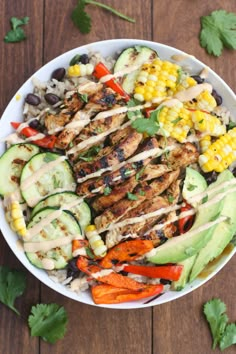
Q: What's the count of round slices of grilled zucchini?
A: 5